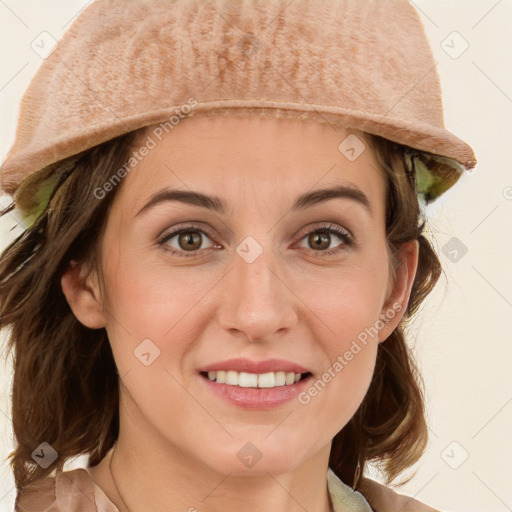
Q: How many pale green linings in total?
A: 2